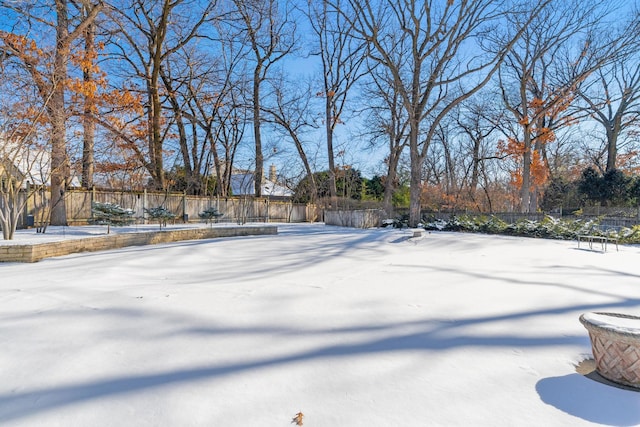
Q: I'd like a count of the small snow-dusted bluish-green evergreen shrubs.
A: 3